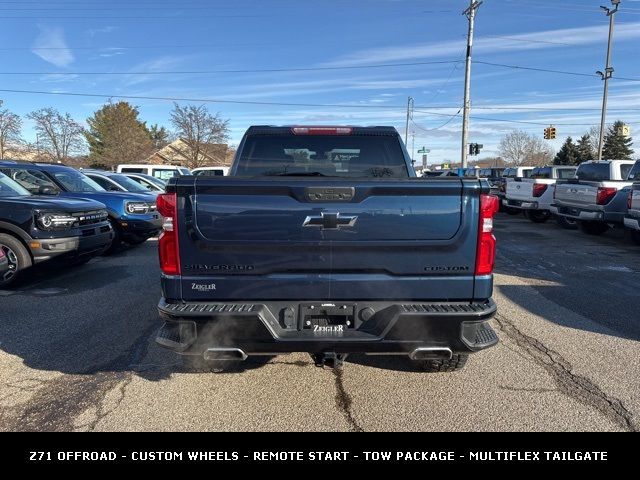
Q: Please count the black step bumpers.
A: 1